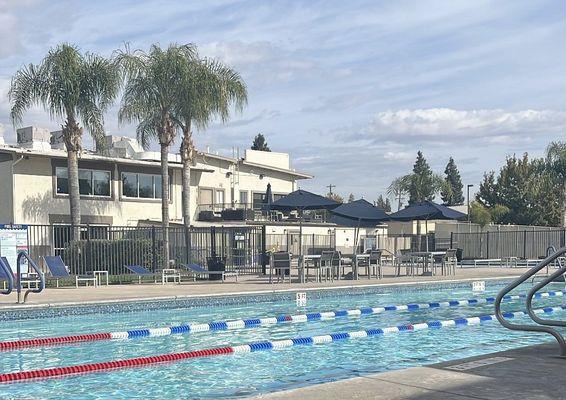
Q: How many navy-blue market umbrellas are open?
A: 3